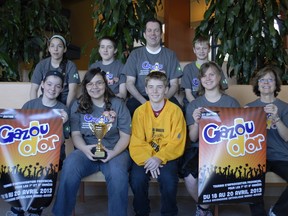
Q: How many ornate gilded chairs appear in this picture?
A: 0